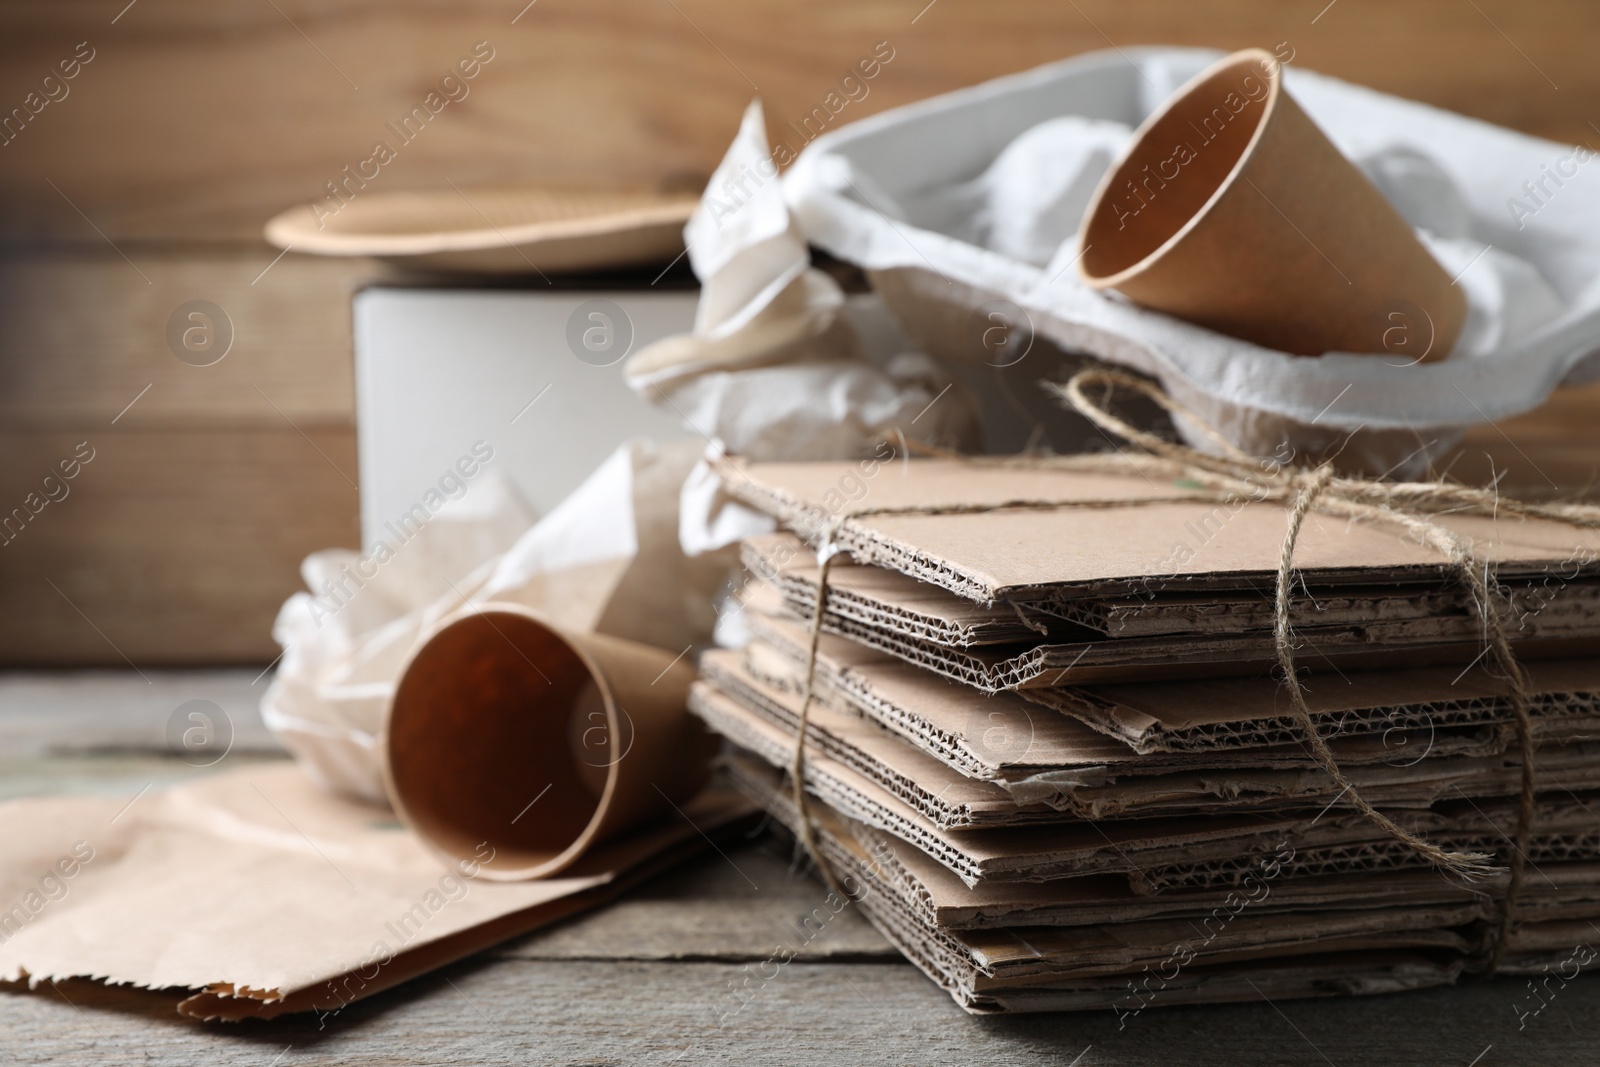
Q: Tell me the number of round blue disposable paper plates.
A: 0